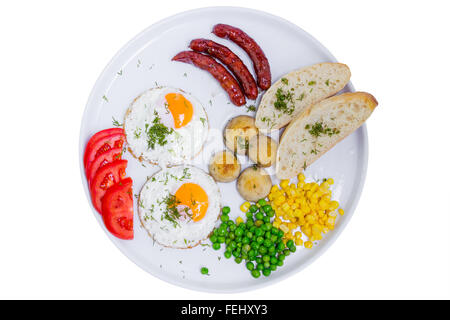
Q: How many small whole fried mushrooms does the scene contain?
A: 4